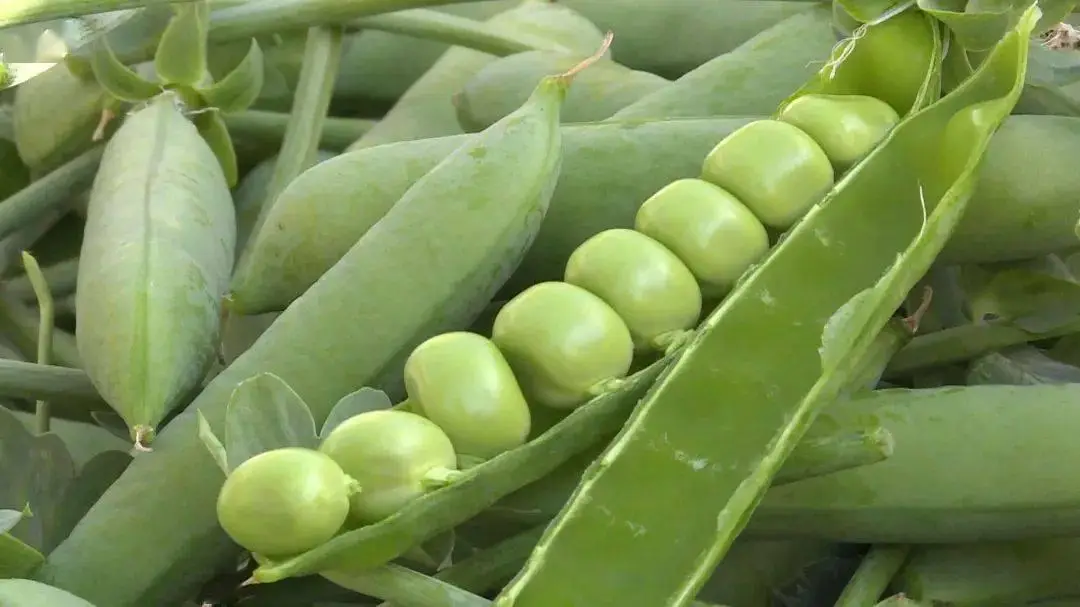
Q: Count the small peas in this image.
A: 8